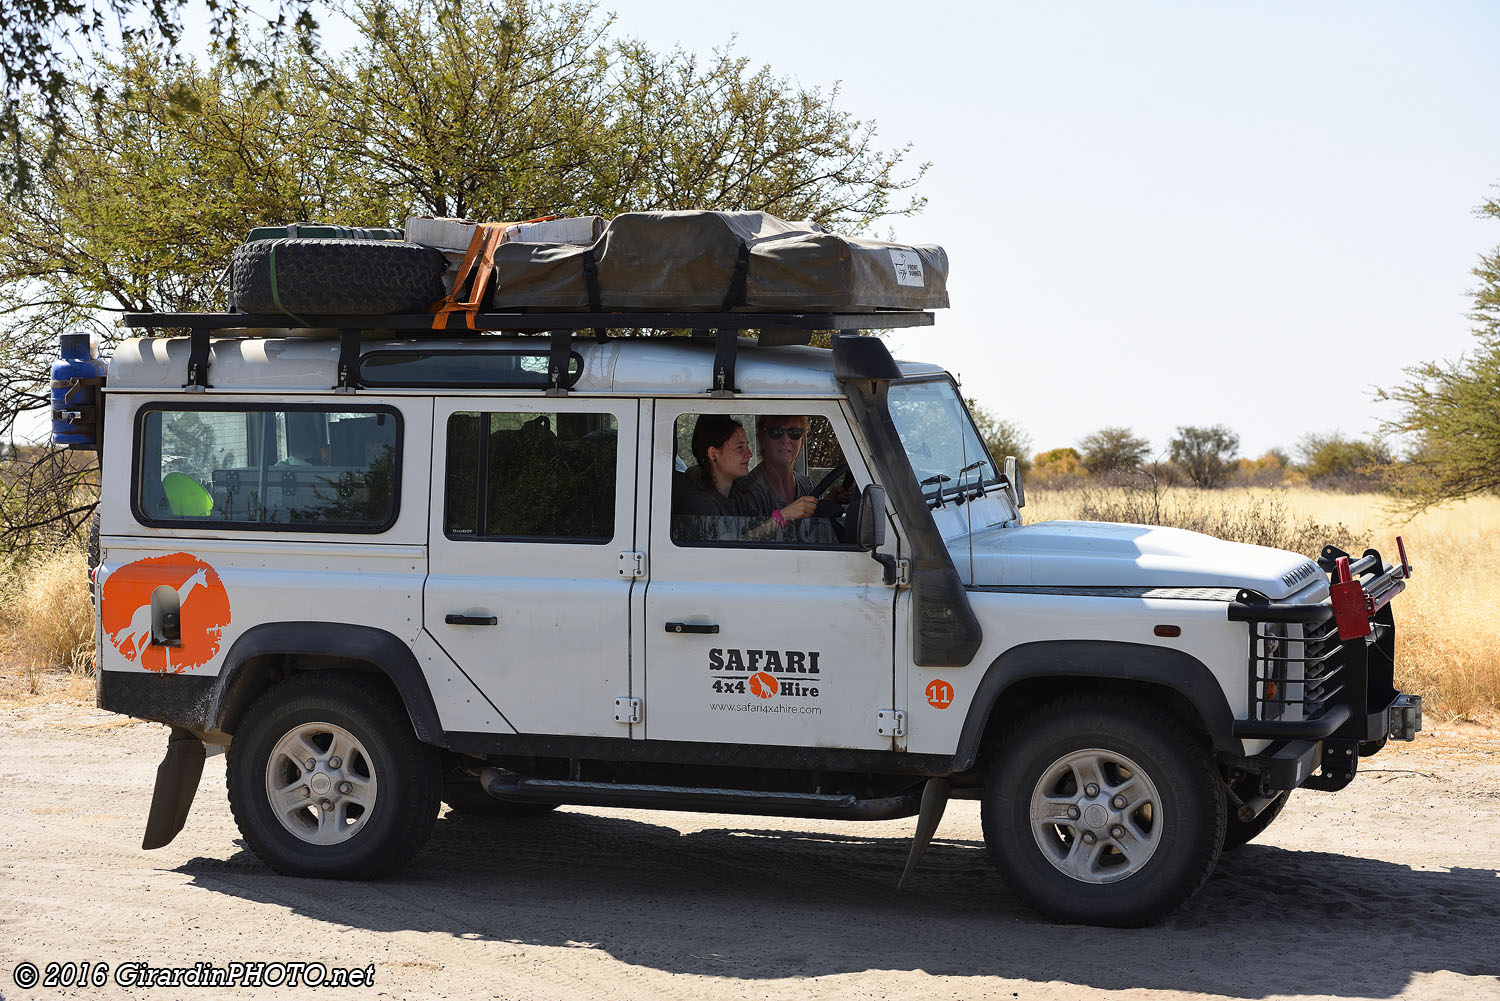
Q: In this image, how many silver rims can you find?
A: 2